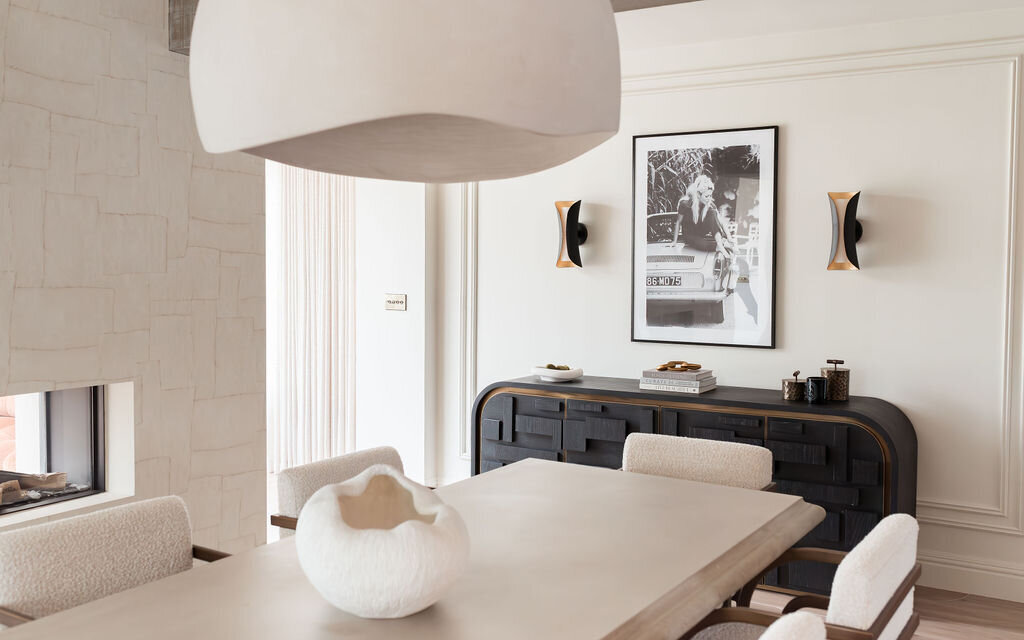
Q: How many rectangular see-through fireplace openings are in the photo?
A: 1